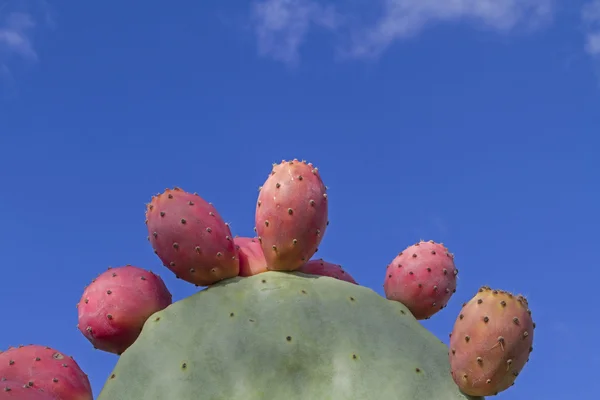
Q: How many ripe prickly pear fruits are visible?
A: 8